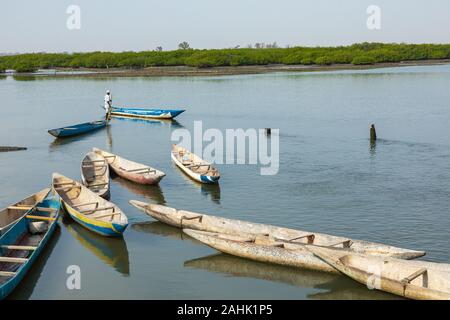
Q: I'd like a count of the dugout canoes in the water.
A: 11